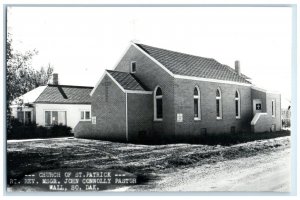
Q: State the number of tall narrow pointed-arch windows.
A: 4